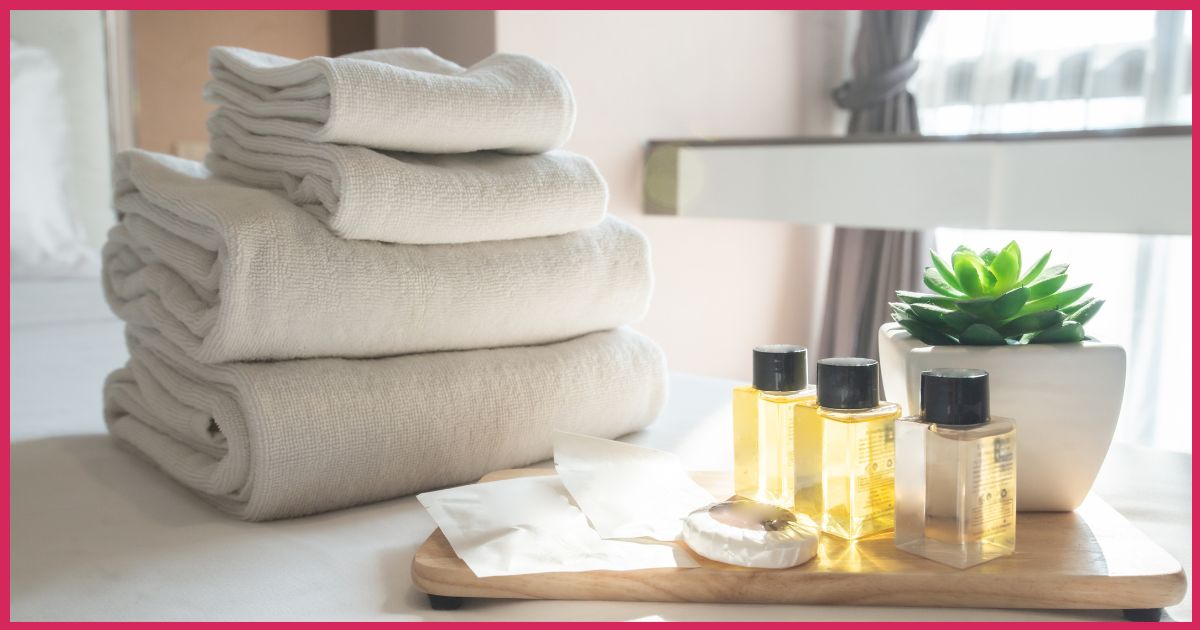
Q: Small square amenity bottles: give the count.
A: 3